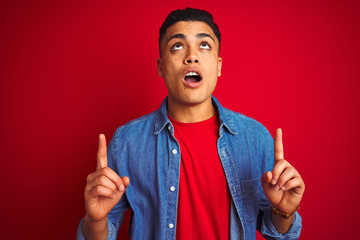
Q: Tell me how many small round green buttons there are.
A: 0